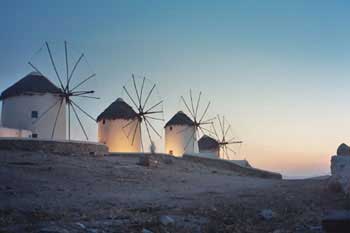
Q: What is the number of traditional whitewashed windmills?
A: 4